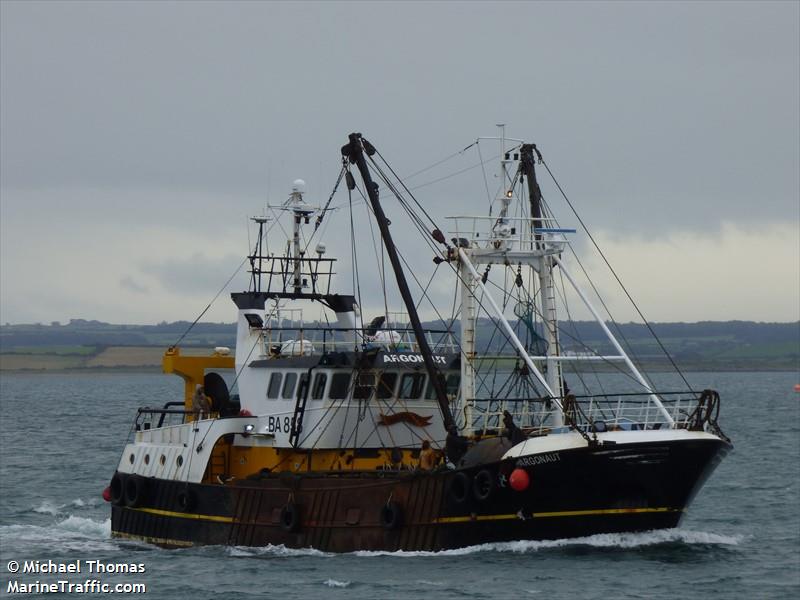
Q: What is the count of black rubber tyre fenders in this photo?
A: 7